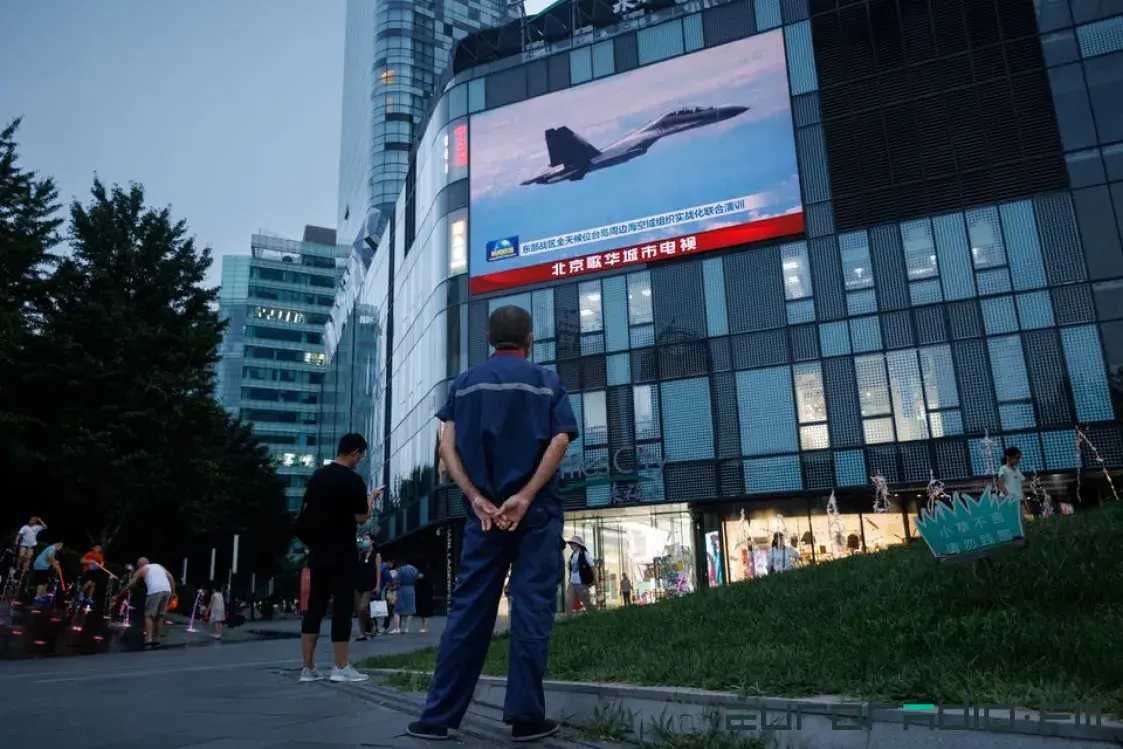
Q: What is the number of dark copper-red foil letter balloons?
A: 0